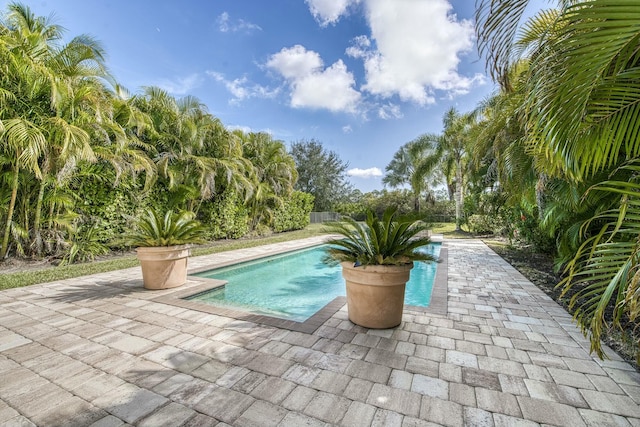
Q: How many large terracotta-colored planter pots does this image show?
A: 2